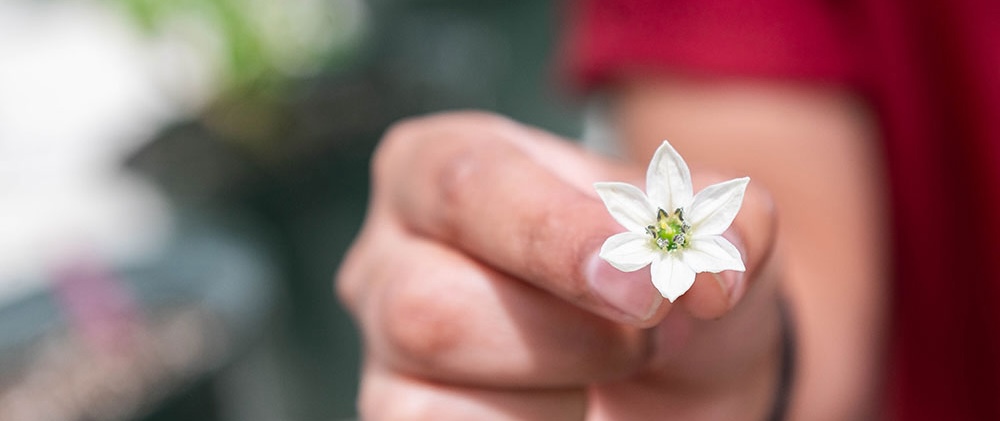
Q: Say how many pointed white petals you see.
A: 6